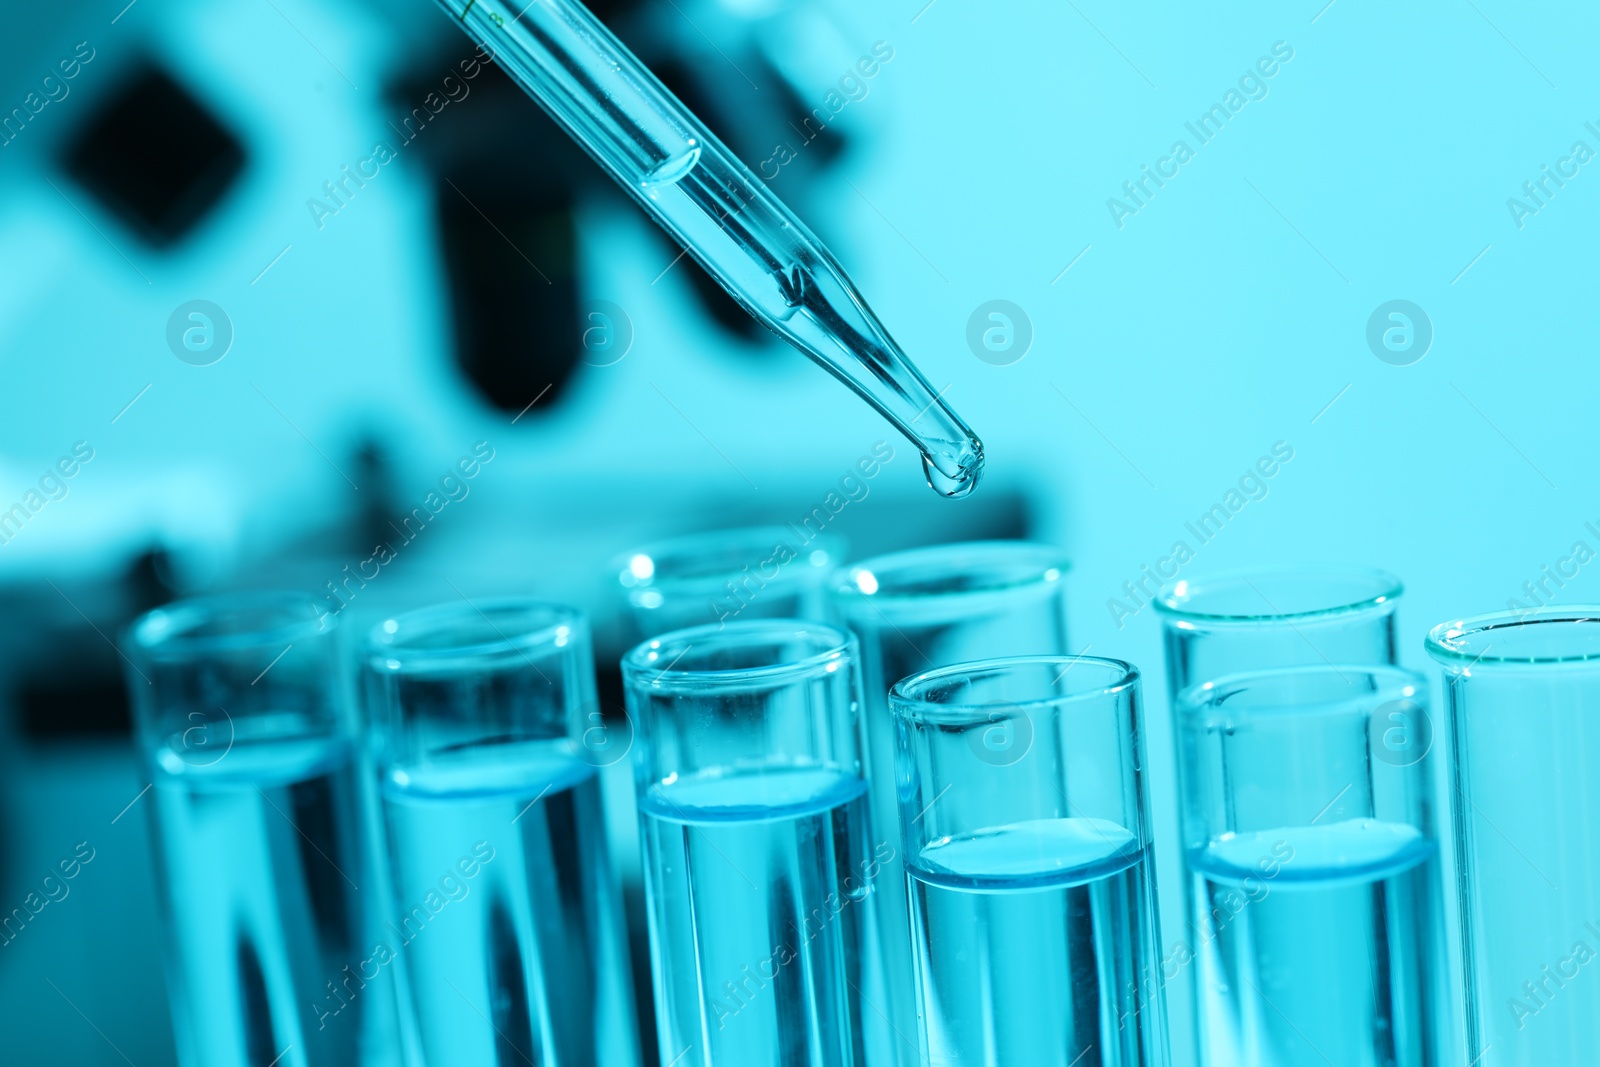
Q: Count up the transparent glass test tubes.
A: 9